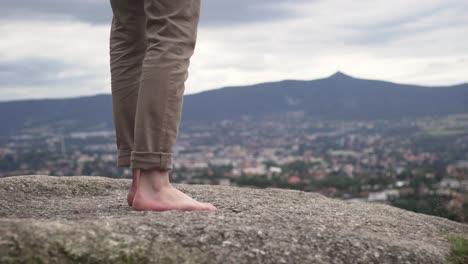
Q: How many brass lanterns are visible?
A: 0